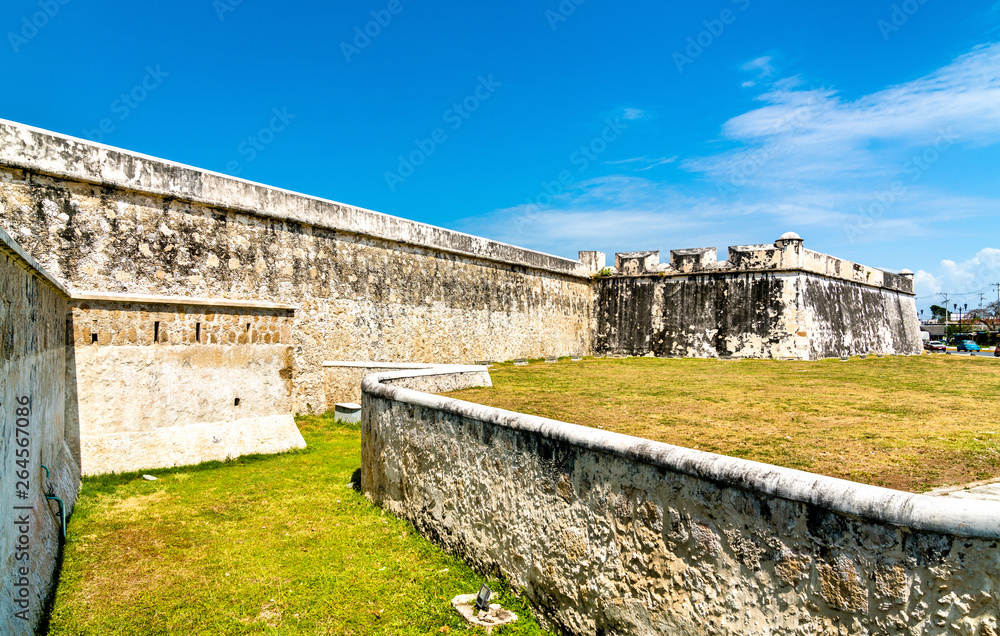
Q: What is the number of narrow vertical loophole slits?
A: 4